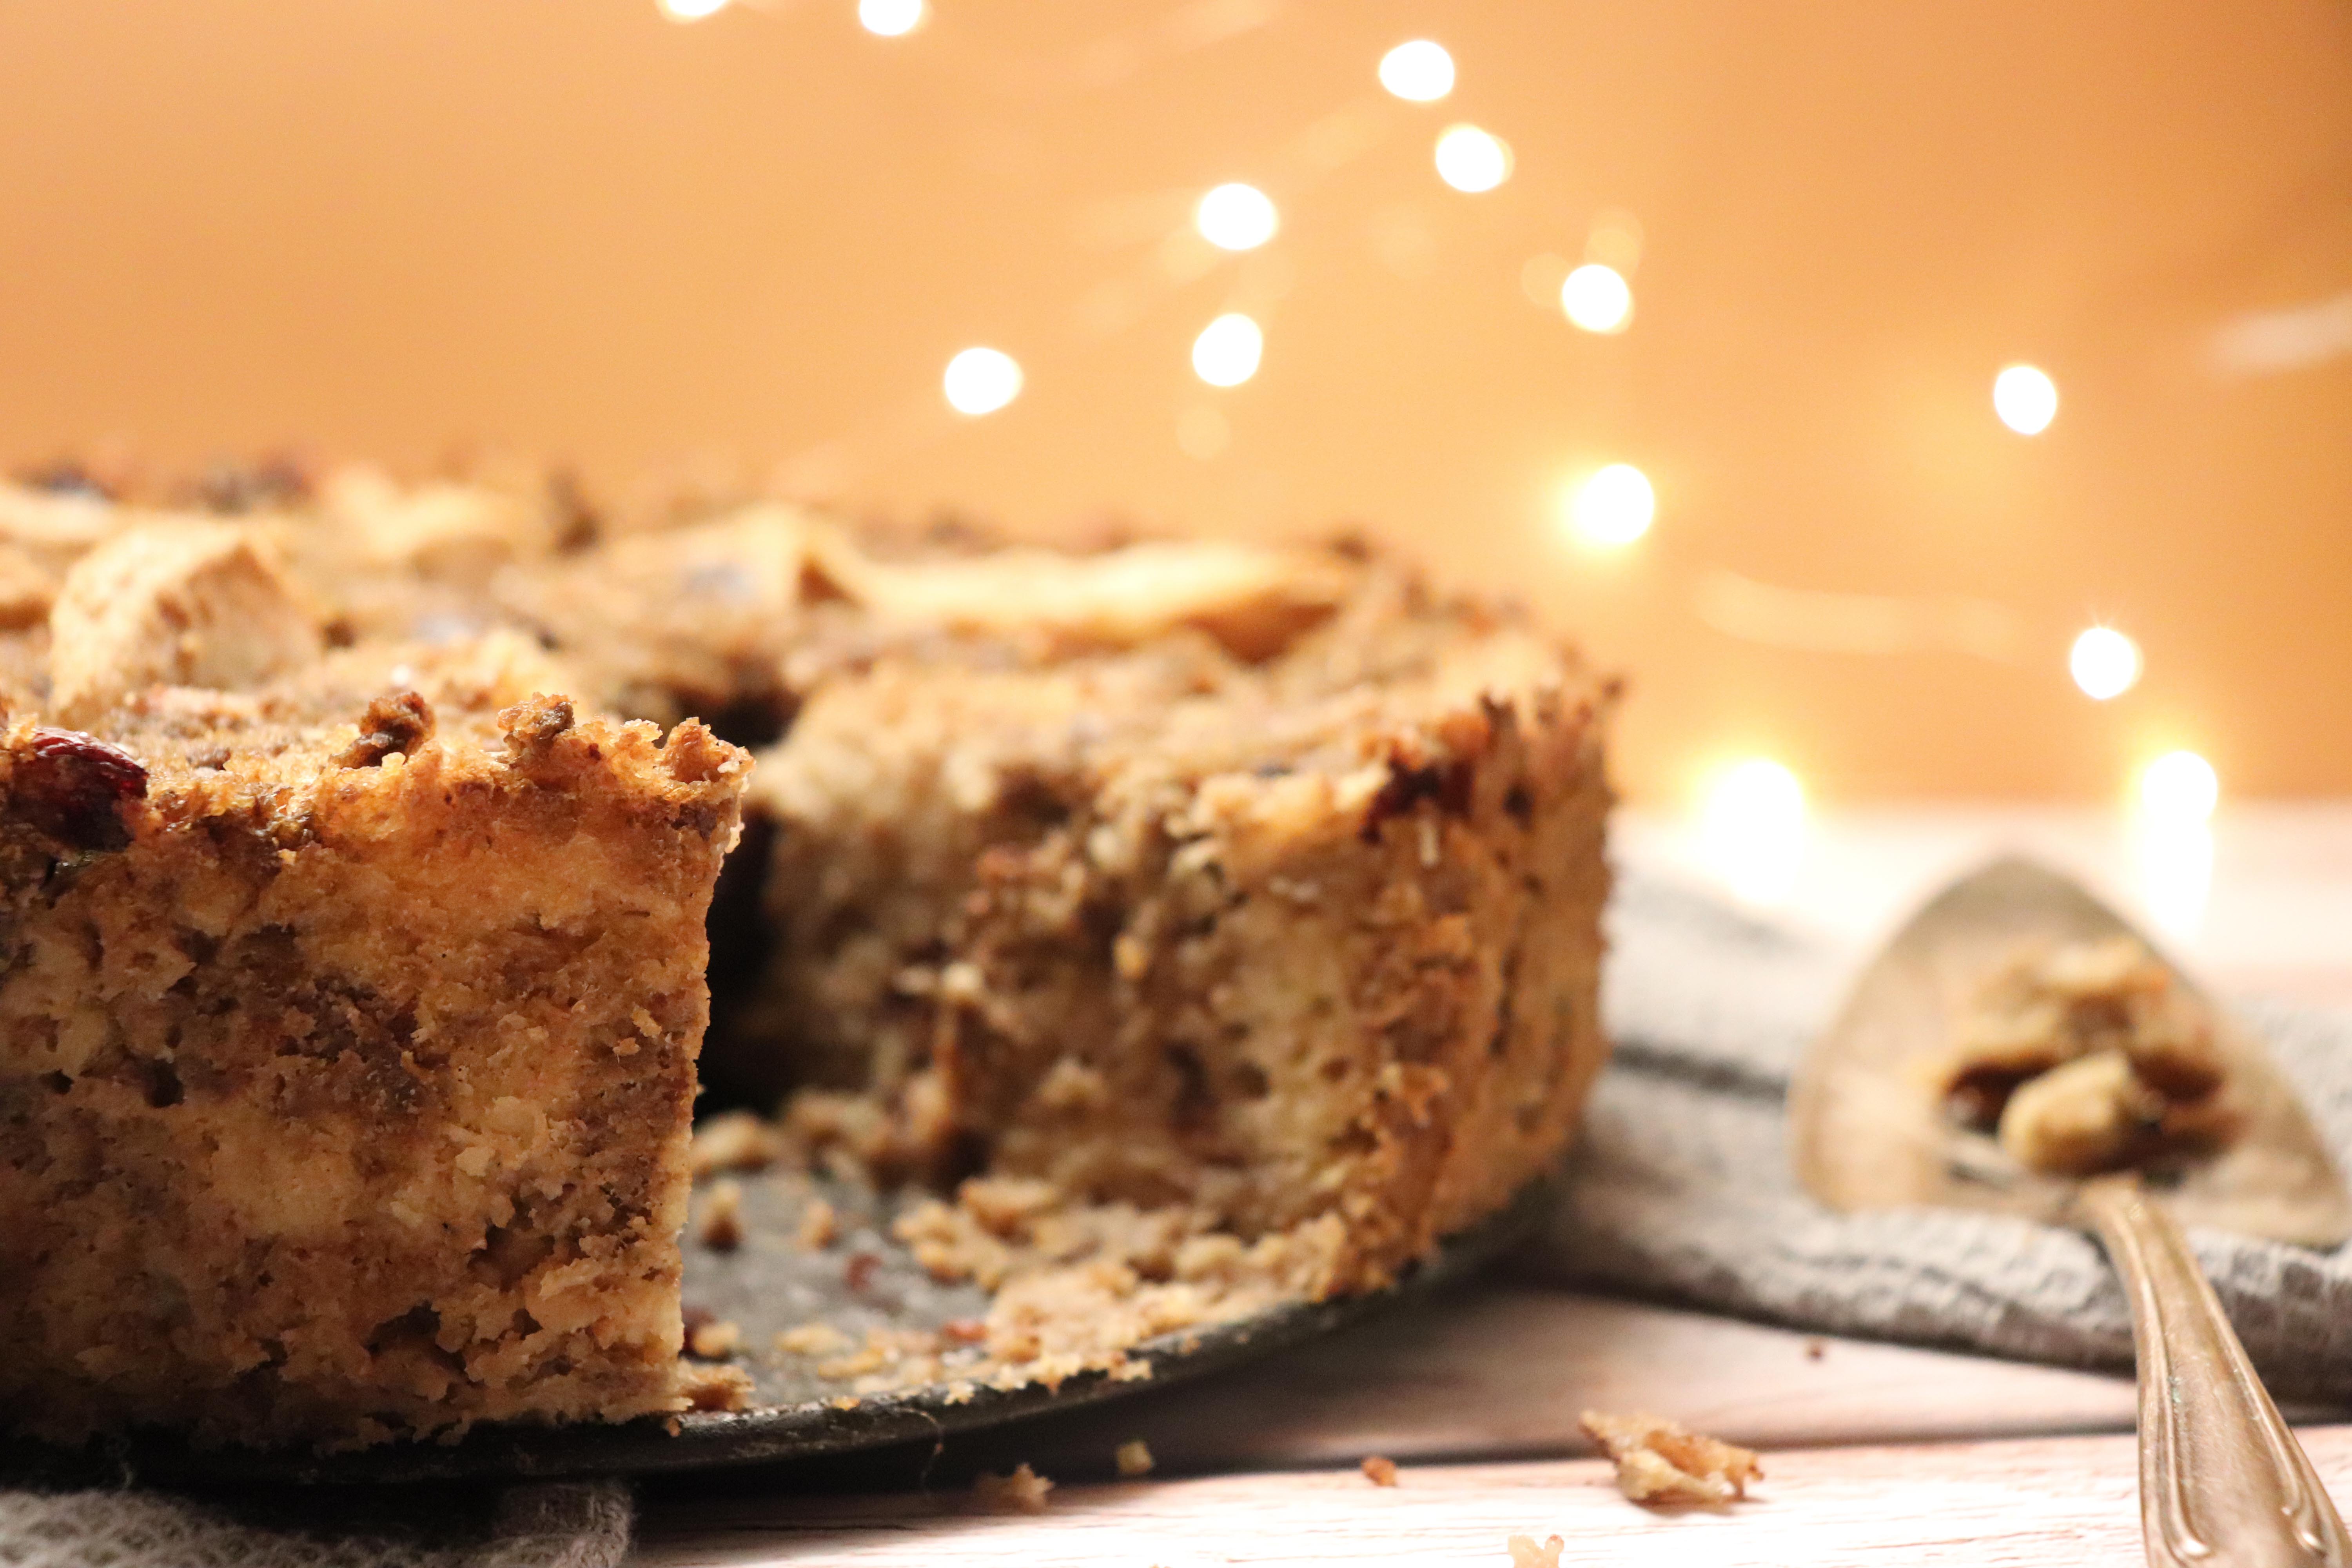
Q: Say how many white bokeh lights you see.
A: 13